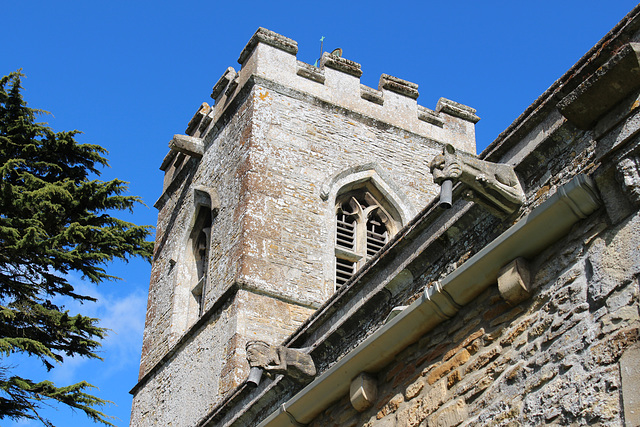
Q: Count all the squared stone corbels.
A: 2